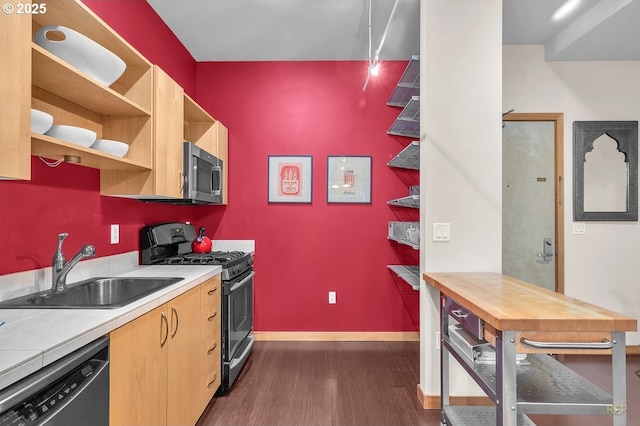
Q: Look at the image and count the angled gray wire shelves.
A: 6